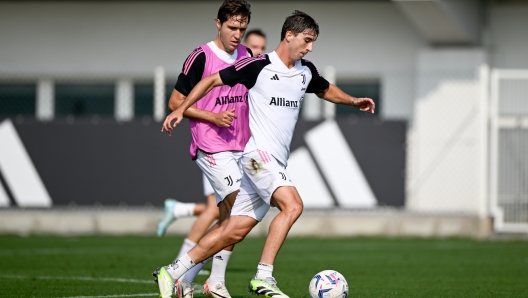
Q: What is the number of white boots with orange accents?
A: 2